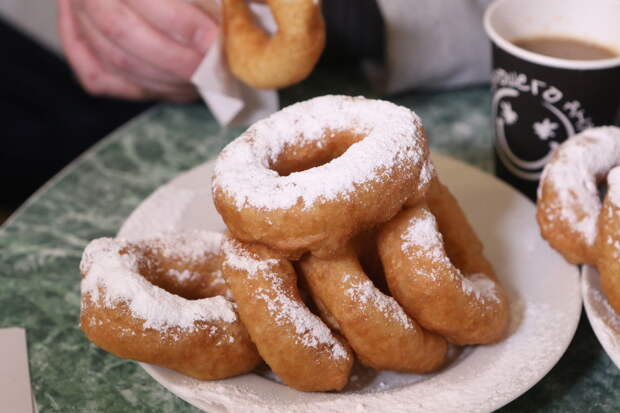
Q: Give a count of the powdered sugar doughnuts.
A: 7